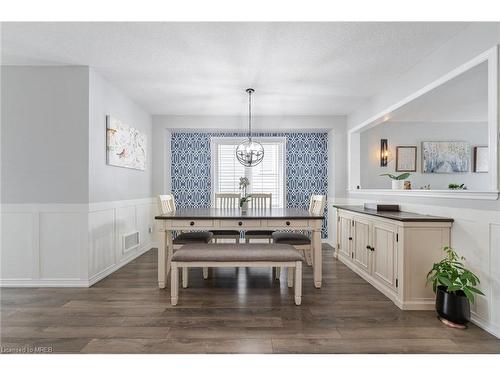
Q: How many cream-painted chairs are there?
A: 4